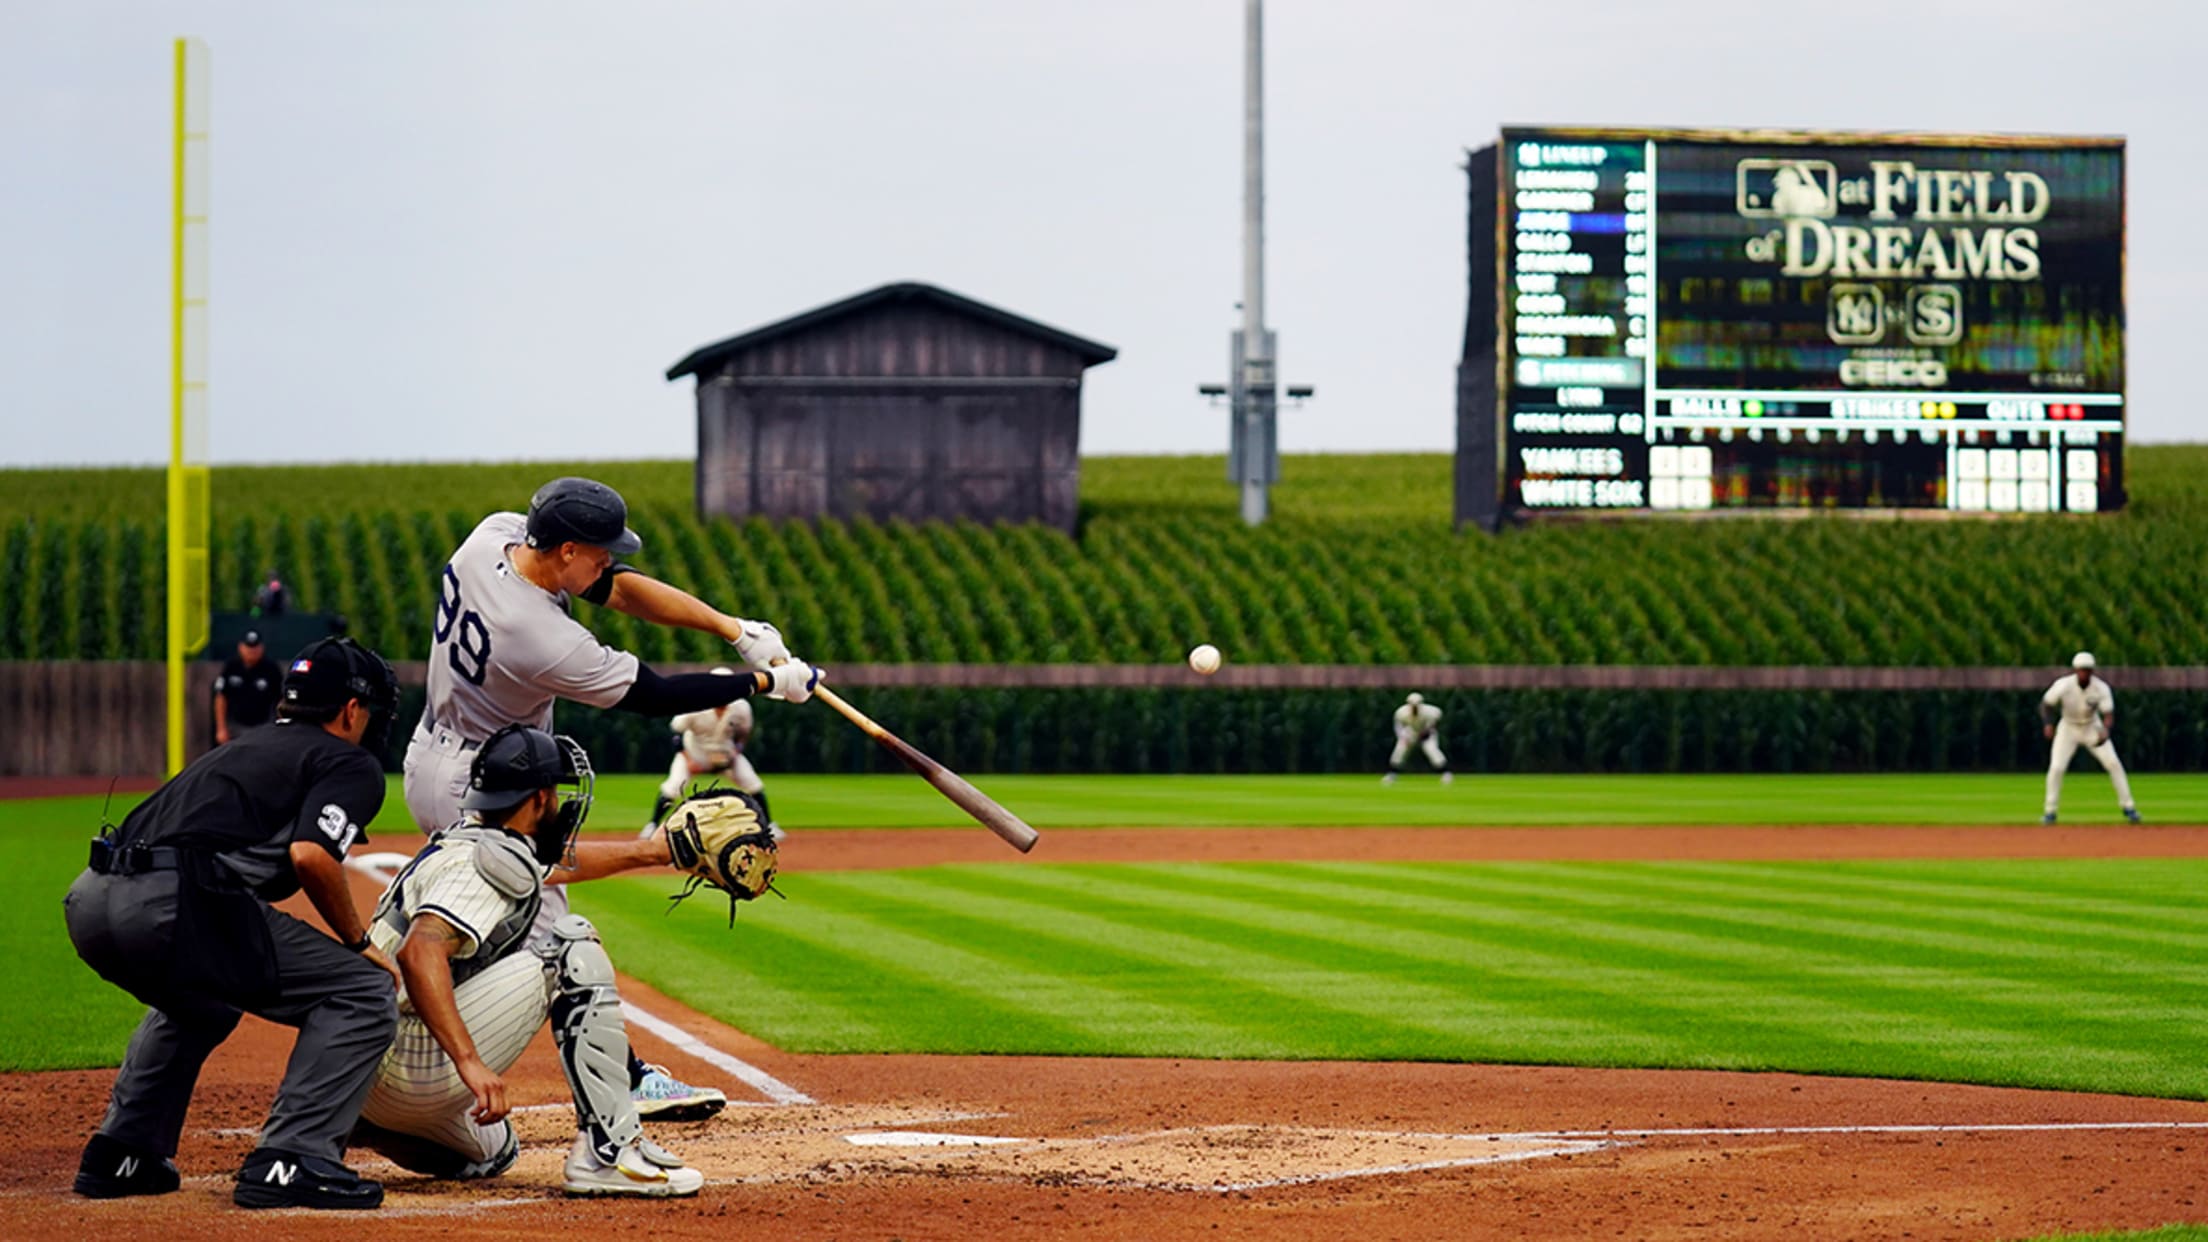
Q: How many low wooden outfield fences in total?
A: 1